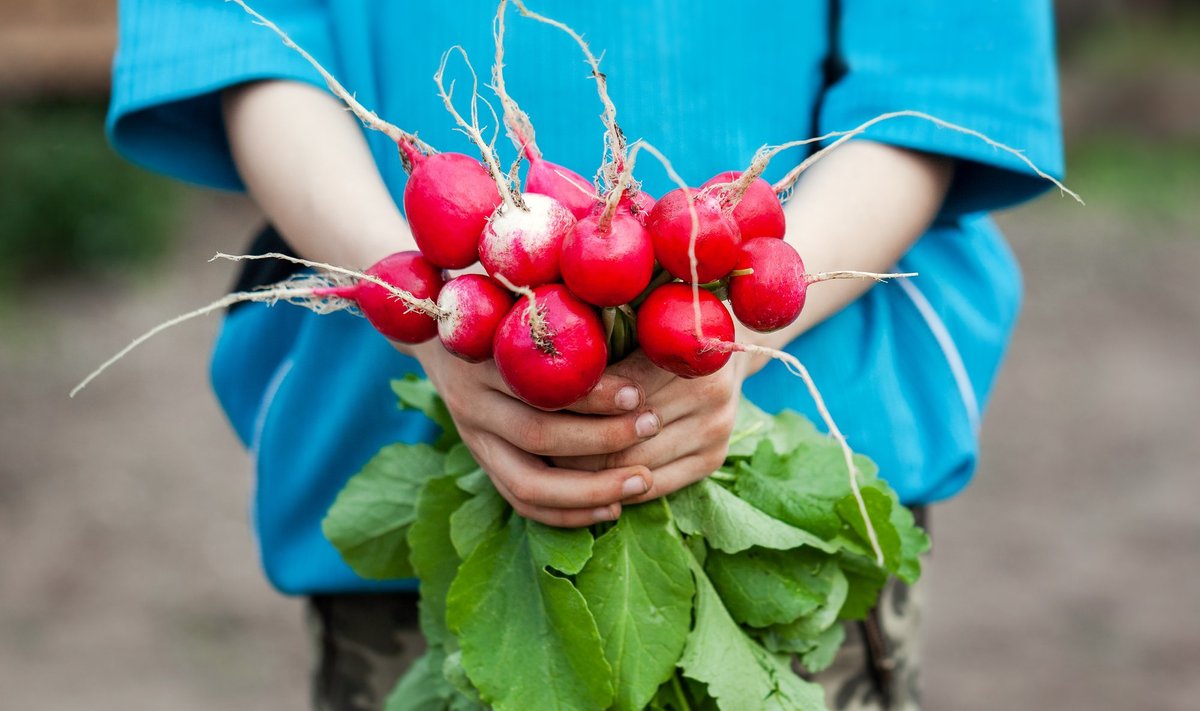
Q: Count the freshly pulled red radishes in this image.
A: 12